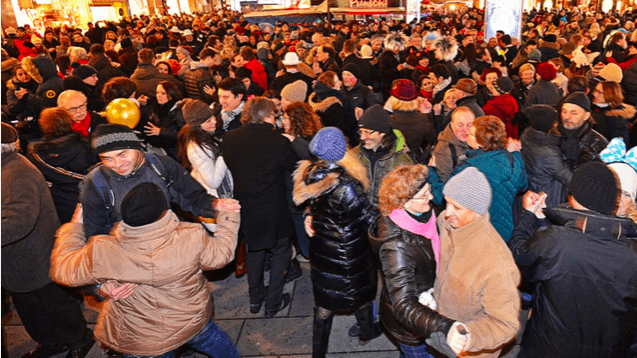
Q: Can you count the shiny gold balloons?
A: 1